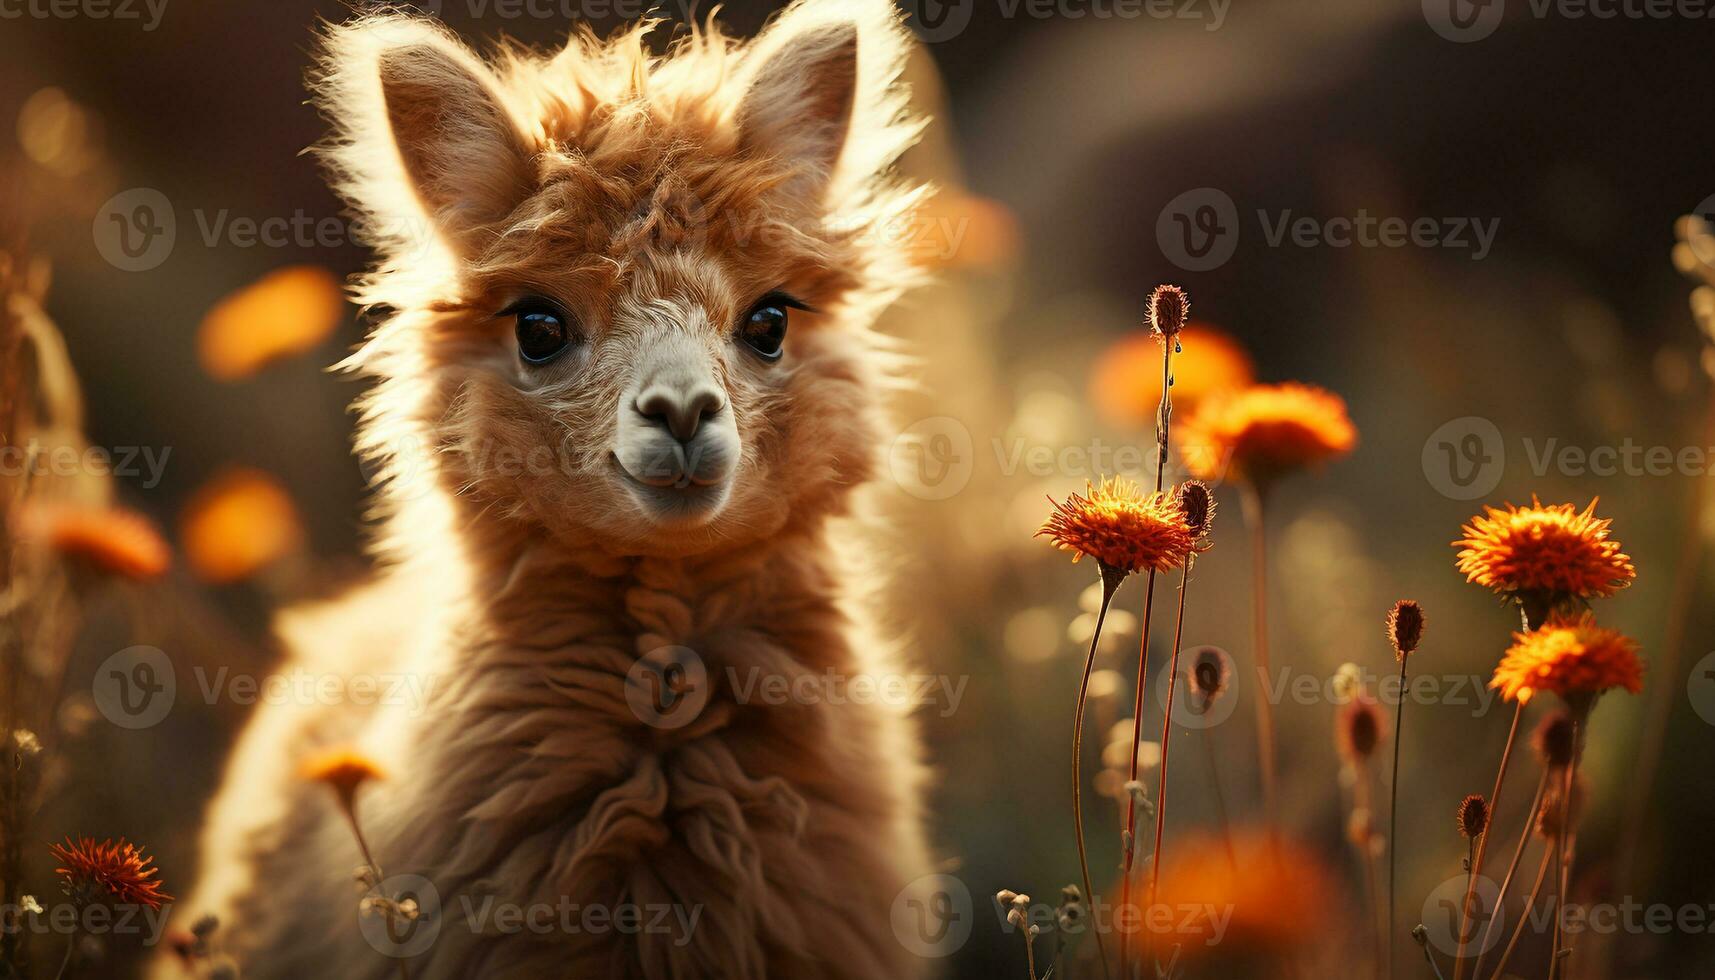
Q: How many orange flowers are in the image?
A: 12